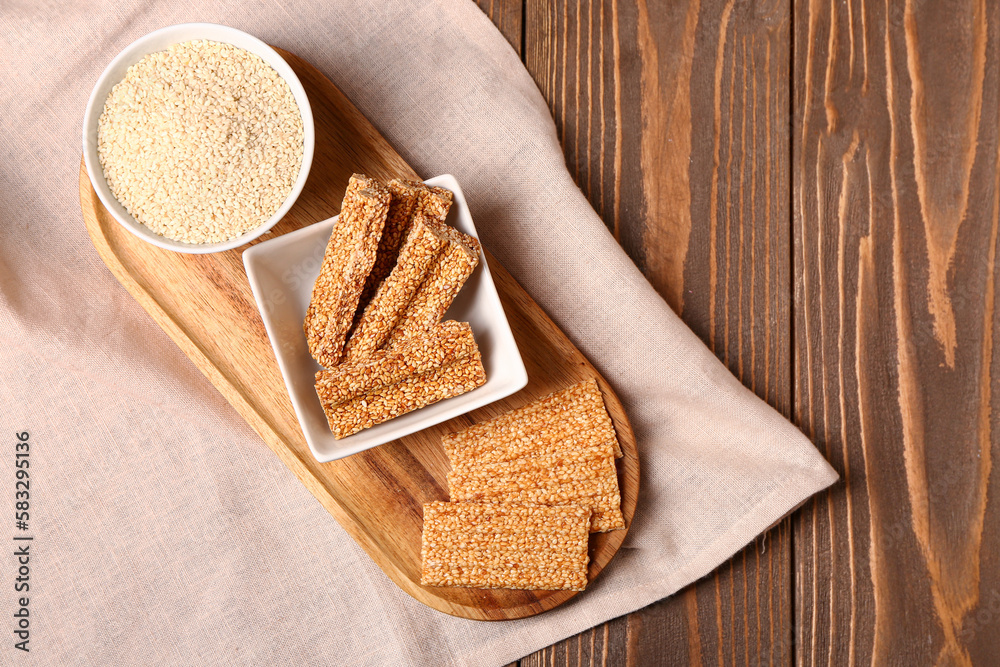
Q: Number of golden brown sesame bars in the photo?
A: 7